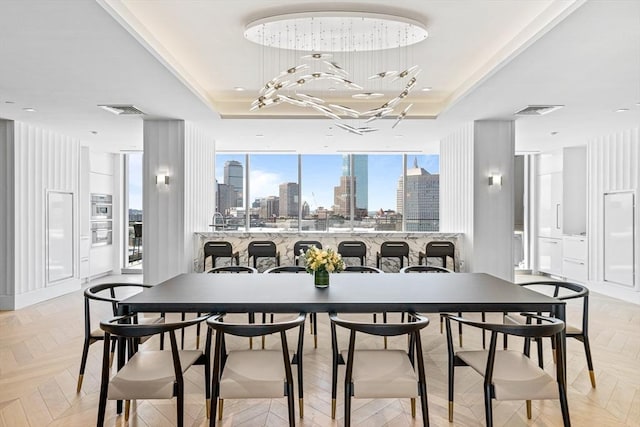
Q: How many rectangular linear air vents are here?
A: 2